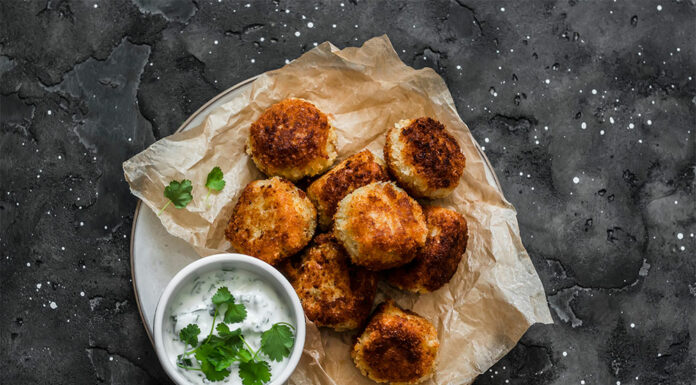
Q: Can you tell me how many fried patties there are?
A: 8